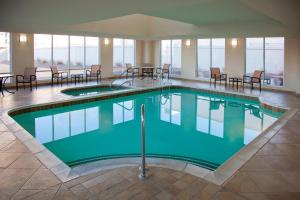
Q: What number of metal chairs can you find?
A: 8